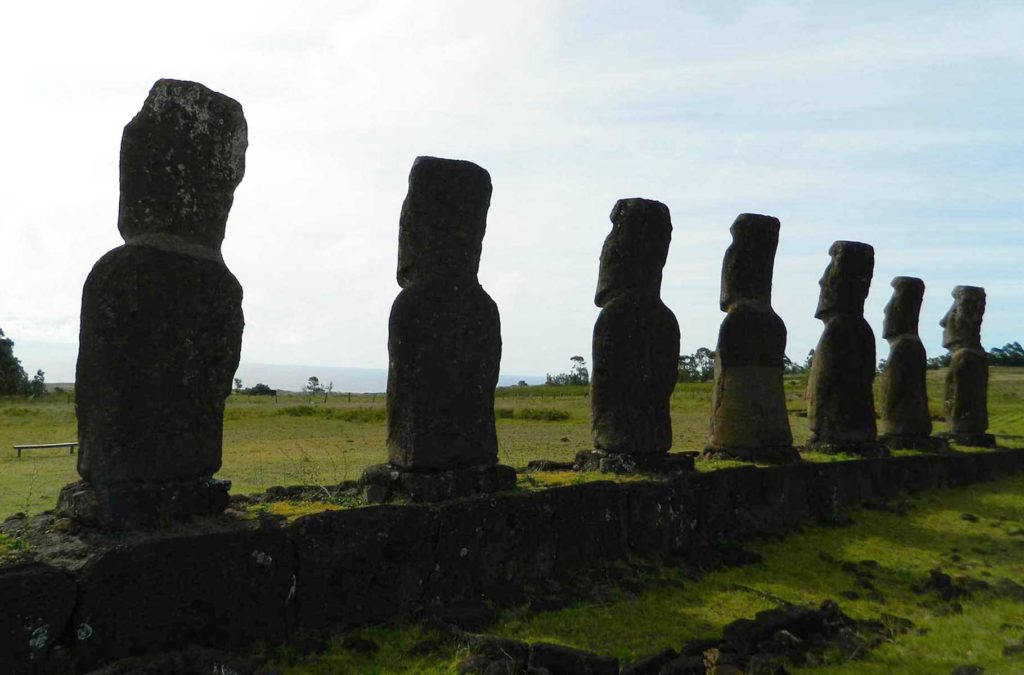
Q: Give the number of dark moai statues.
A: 7